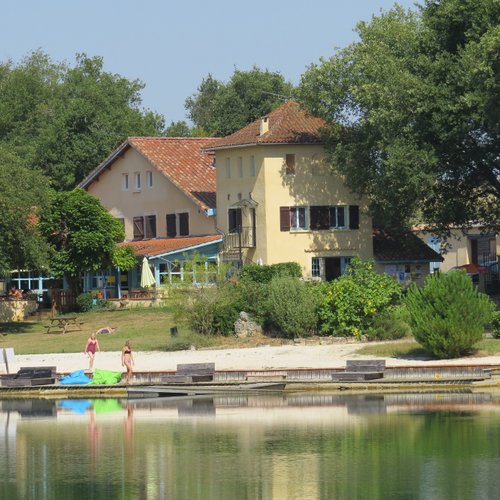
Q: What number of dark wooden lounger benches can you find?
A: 3